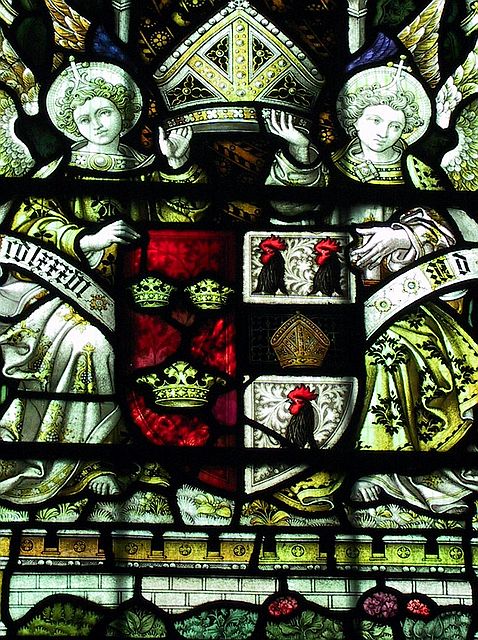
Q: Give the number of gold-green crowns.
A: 3